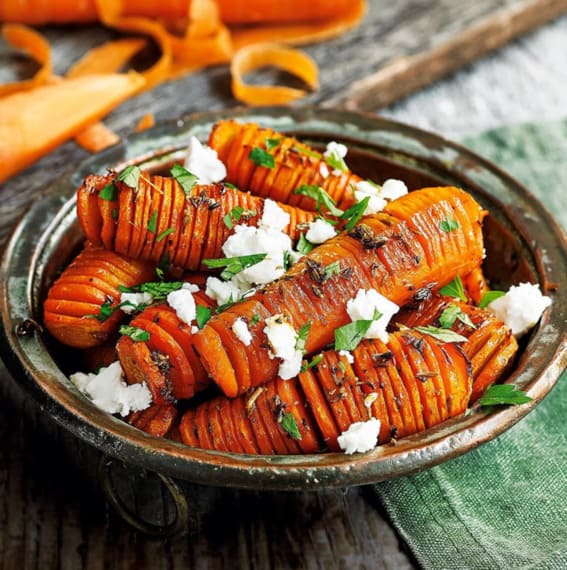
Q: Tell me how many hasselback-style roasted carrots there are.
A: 7